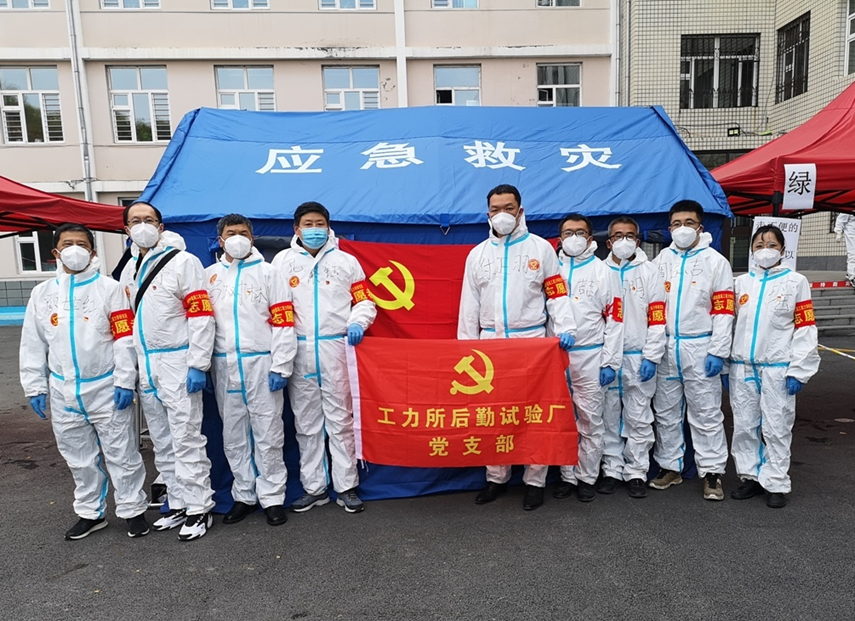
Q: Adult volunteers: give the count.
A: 9